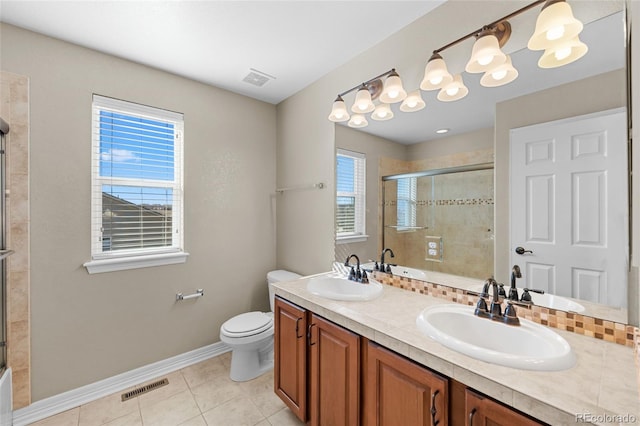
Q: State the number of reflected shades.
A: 6